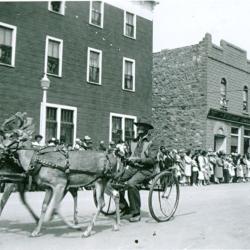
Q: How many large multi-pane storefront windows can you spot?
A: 2